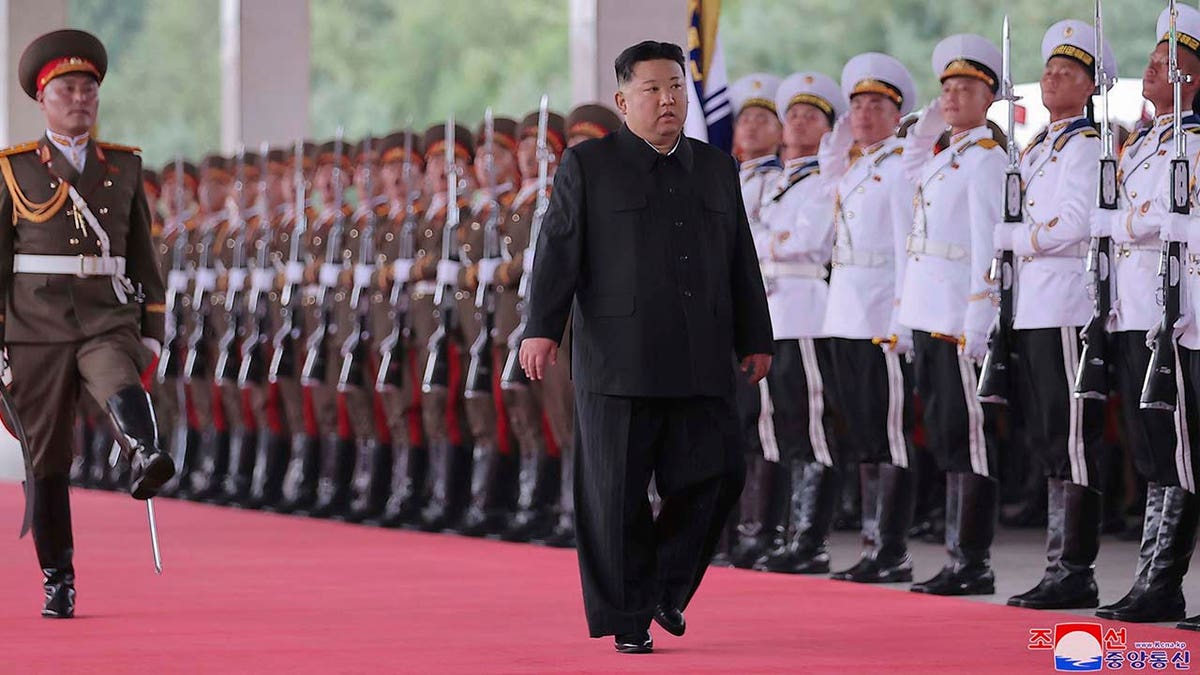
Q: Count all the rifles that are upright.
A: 14